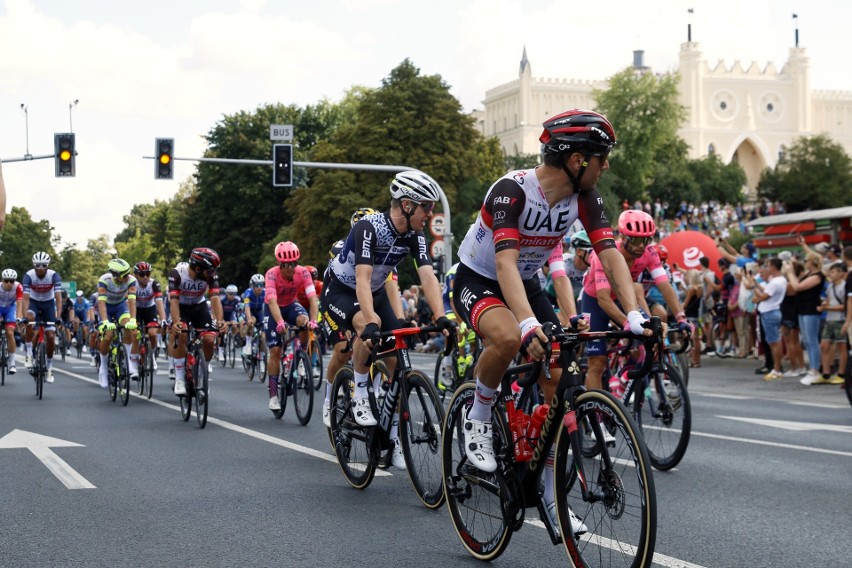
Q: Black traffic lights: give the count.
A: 3